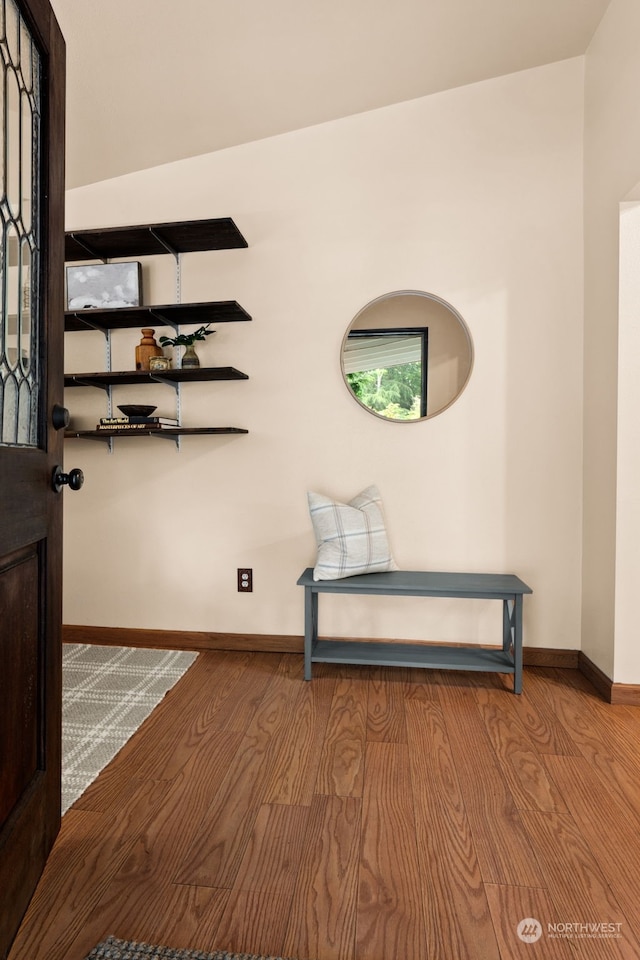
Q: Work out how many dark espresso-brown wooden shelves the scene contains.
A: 4